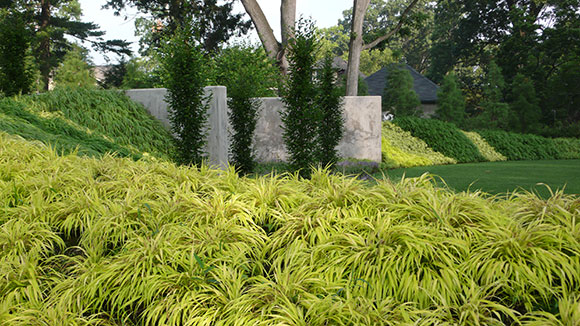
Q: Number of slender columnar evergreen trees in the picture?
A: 4